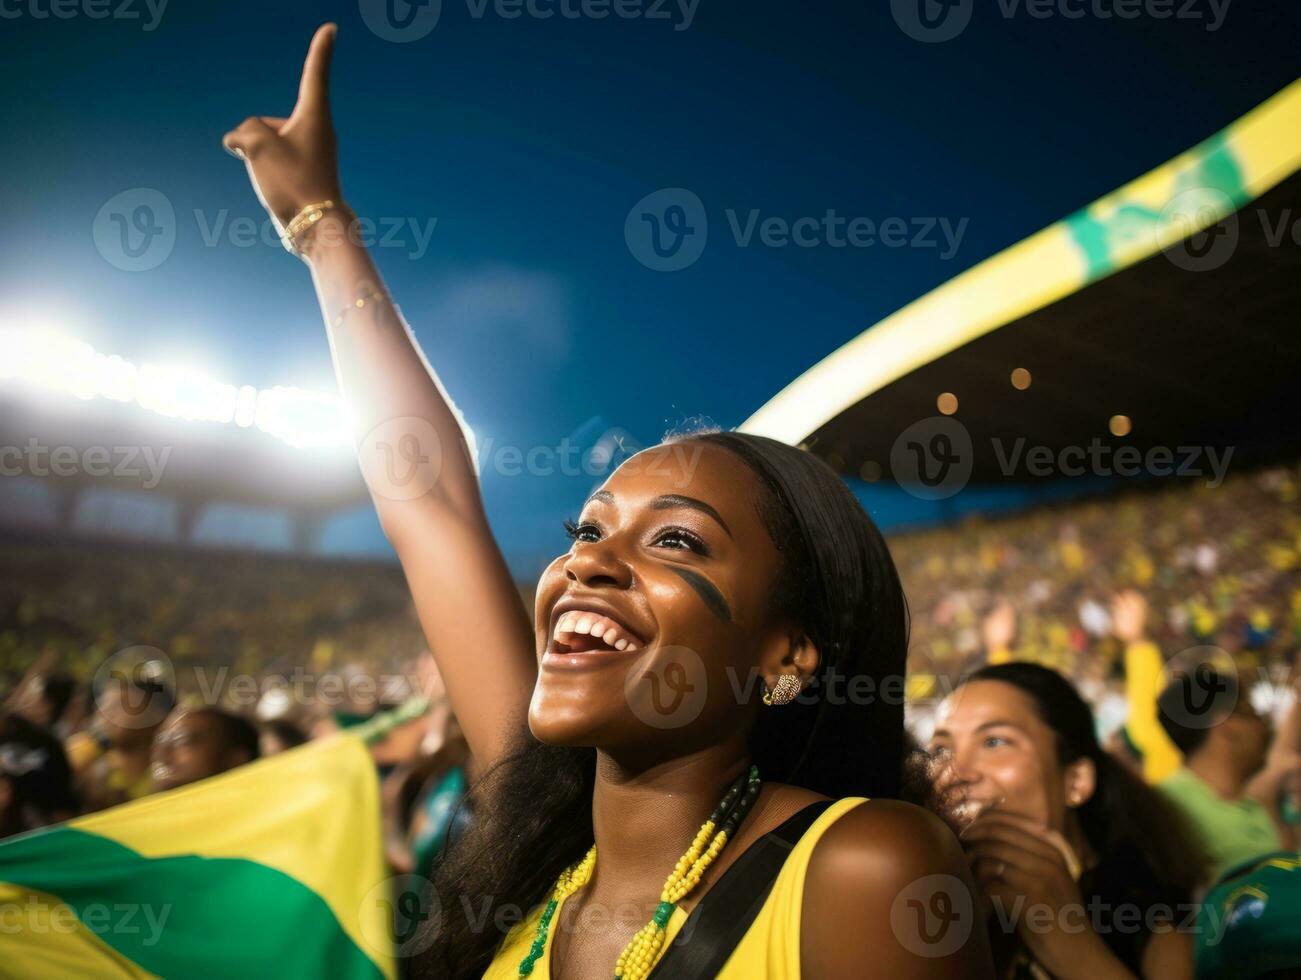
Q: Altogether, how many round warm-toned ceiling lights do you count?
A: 3